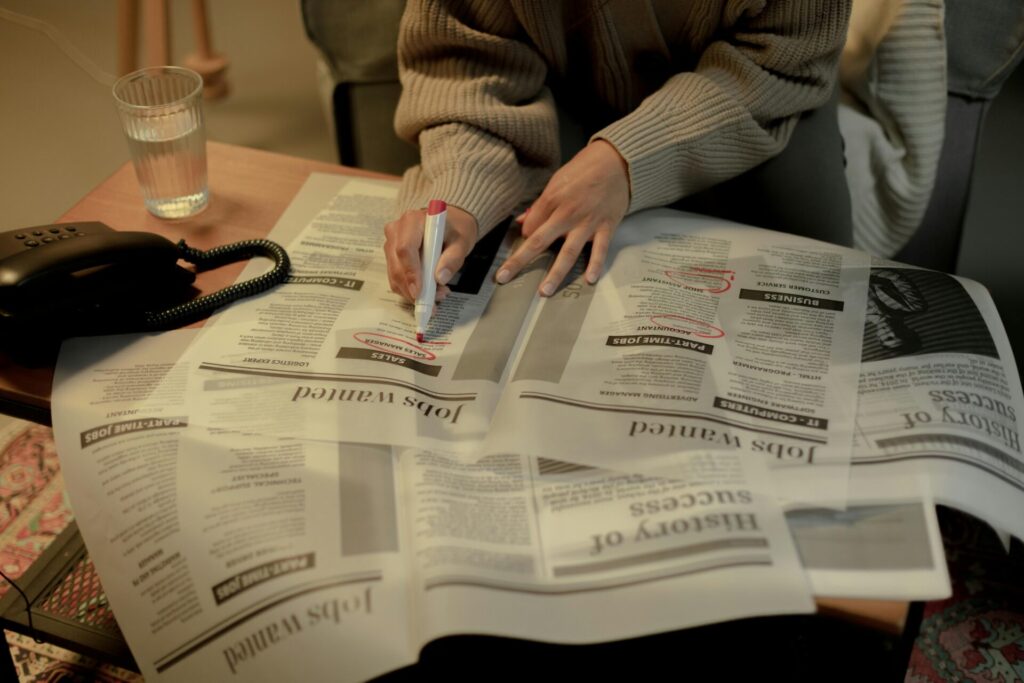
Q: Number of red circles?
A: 3